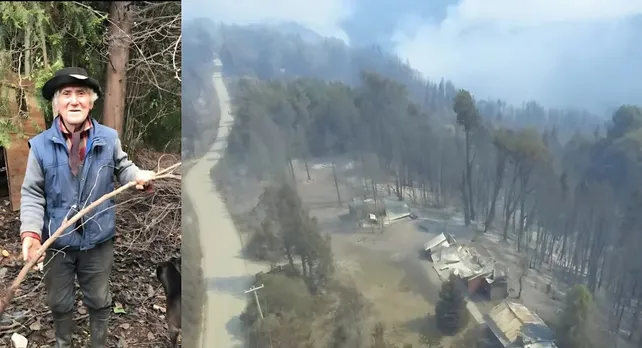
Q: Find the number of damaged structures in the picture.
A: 3